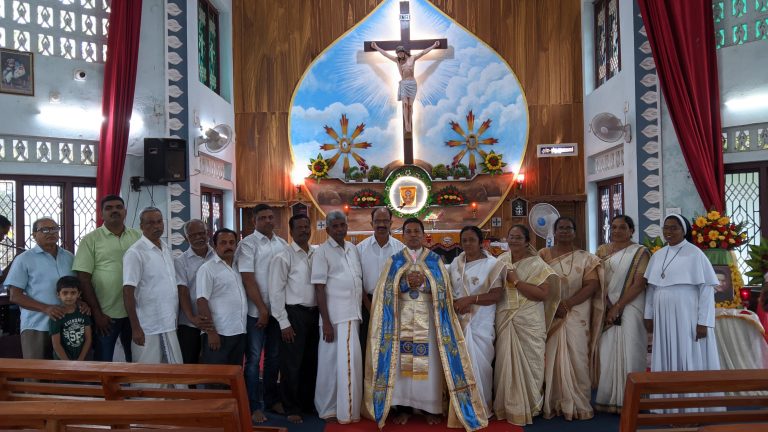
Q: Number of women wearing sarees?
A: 4